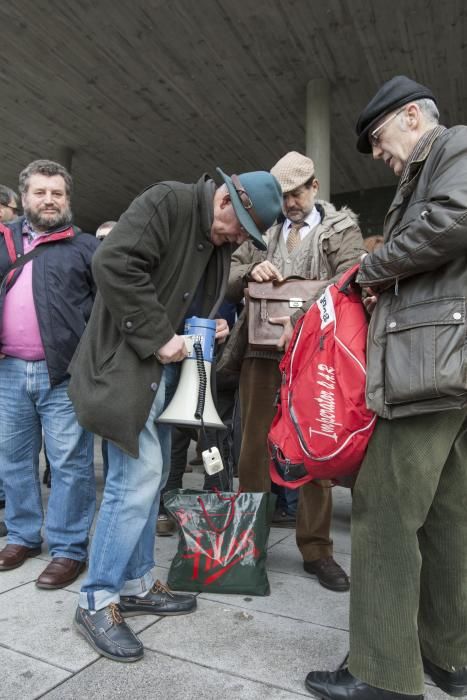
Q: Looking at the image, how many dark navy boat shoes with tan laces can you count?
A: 2